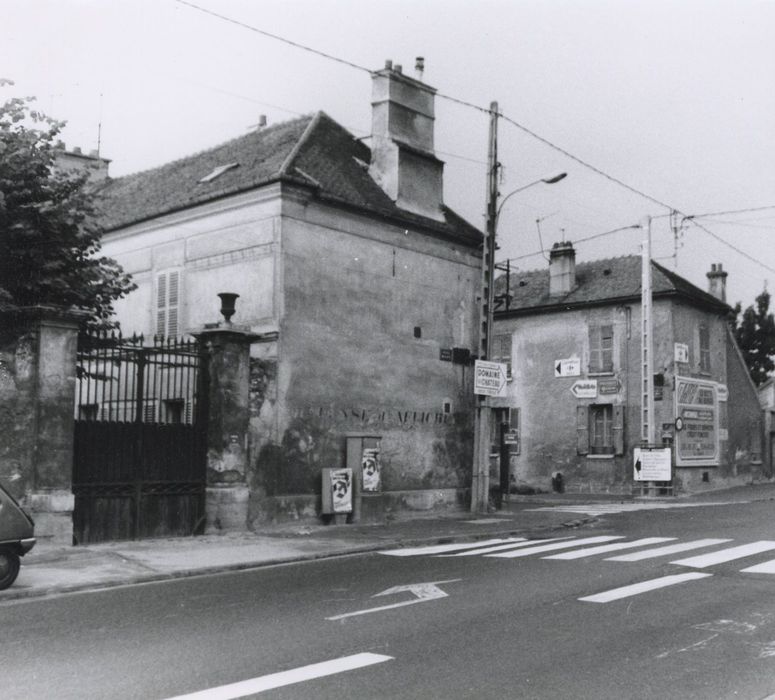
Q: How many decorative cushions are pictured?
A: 0